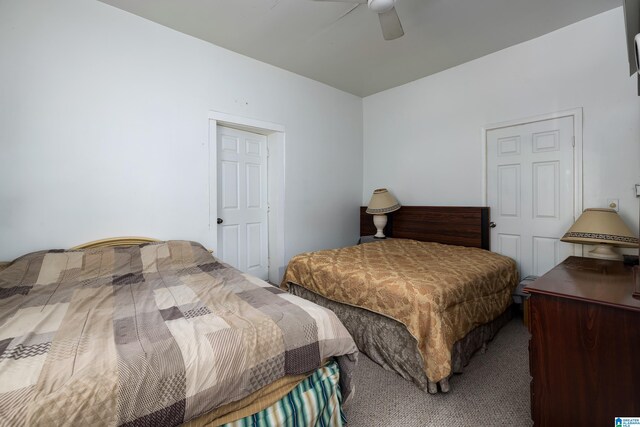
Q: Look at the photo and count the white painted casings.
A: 2